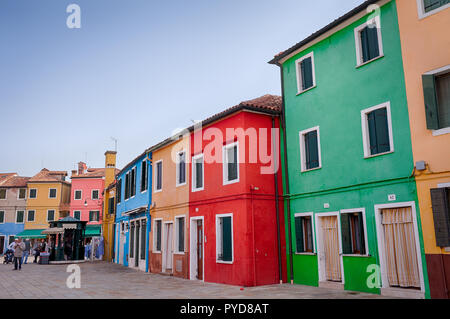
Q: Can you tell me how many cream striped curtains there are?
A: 2